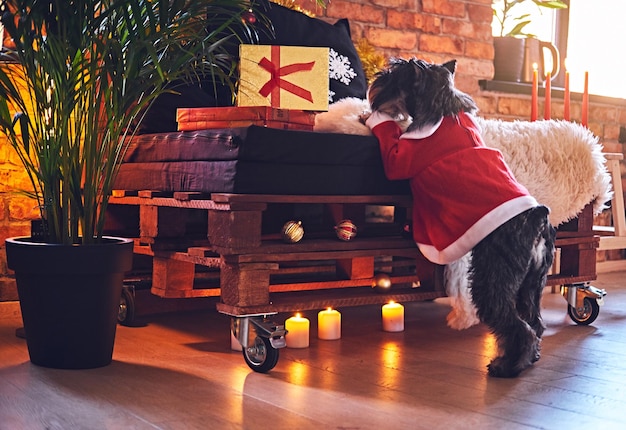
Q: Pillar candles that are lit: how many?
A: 3